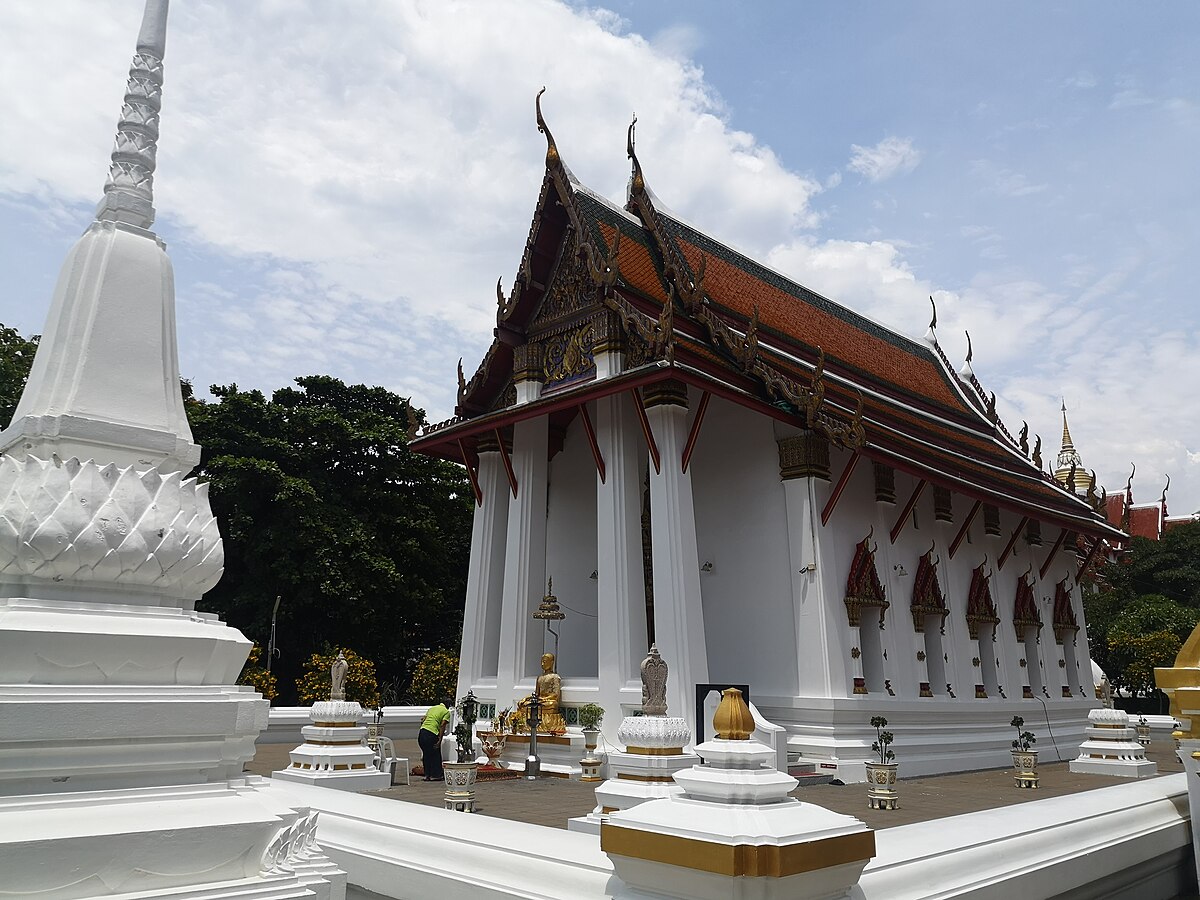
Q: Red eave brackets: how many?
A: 11